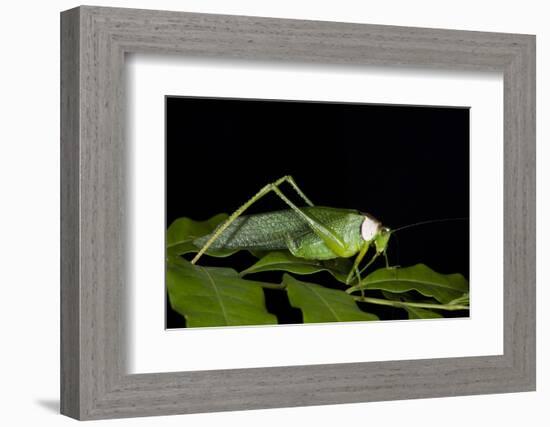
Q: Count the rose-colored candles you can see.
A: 0